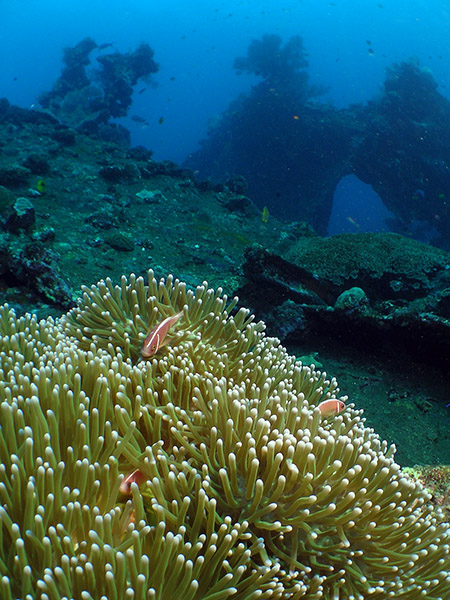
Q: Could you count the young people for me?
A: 0